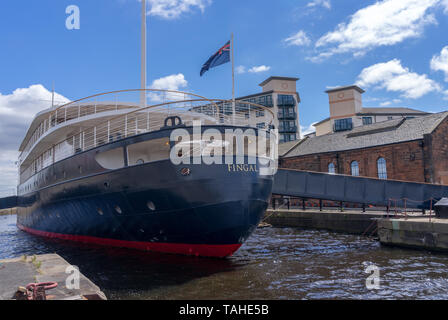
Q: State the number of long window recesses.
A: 3